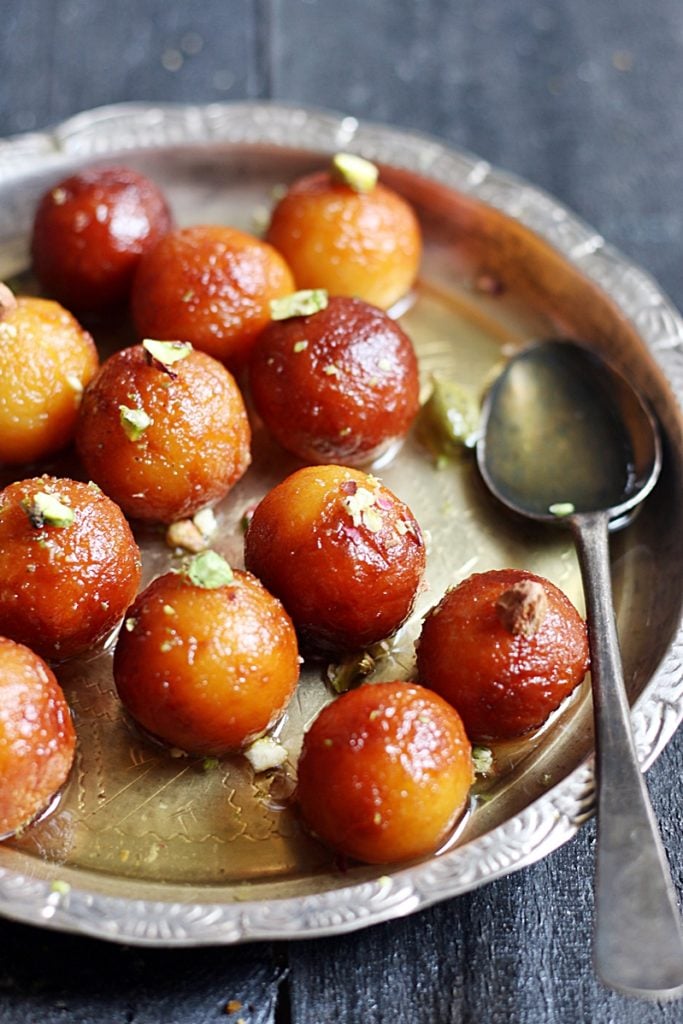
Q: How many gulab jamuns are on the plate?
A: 12